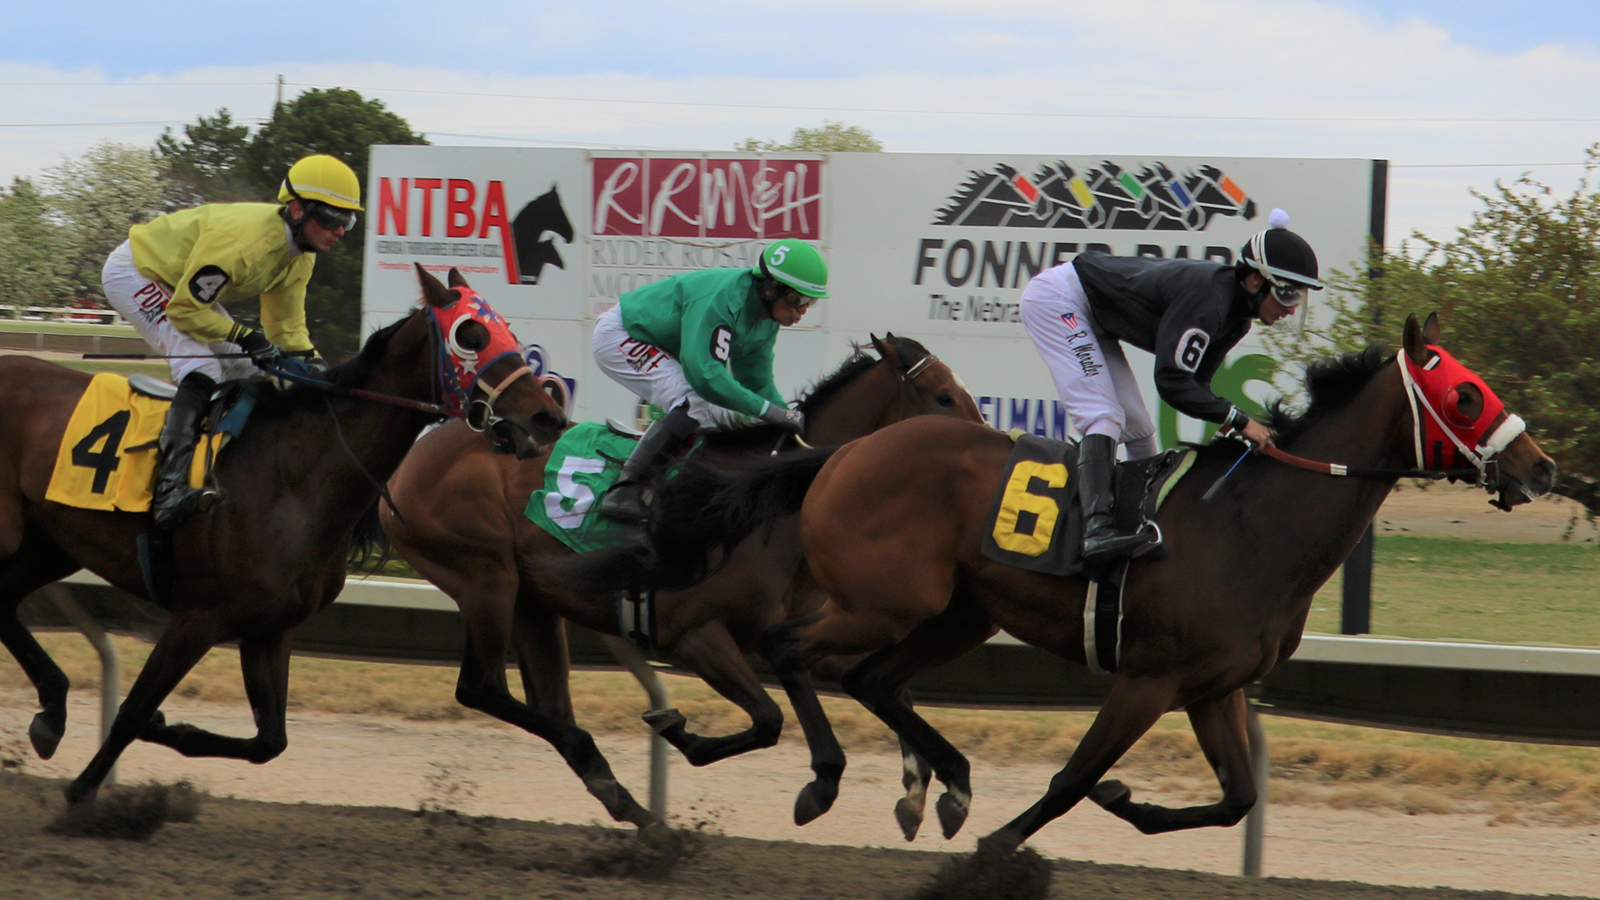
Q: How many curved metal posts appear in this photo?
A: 3